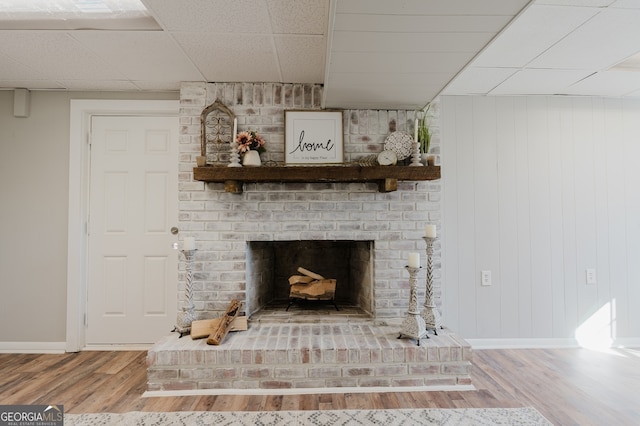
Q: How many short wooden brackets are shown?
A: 2